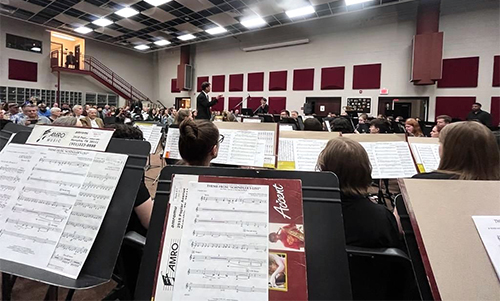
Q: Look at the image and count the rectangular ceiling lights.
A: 11